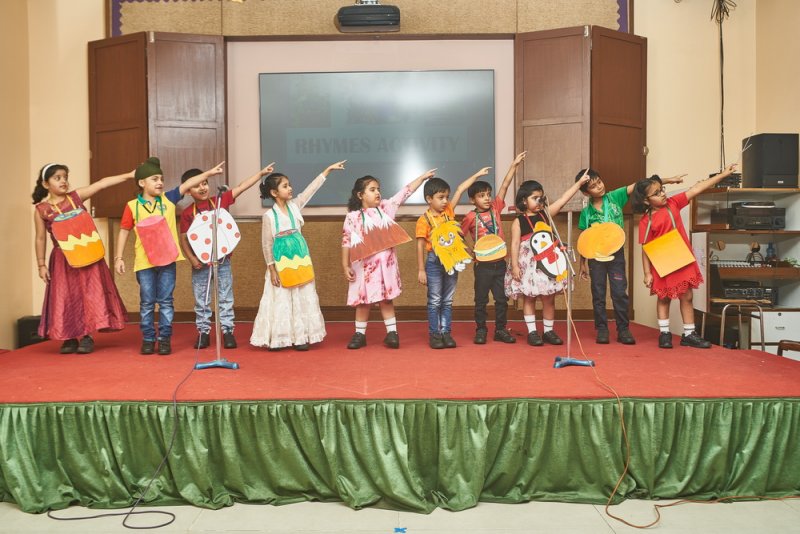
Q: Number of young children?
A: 10